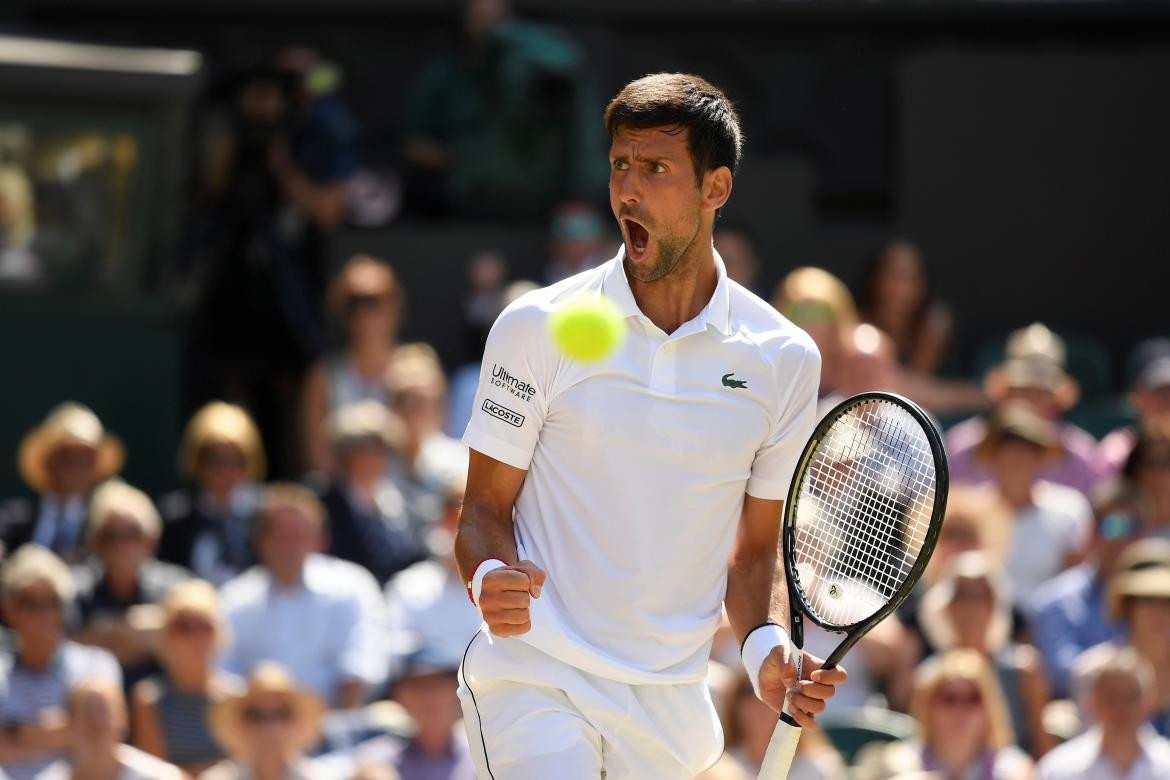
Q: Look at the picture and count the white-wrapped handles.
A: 1